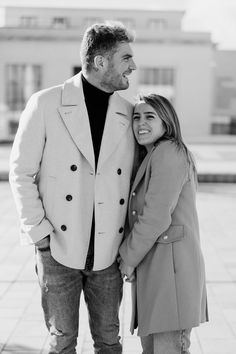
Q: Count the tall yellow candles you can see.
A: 0